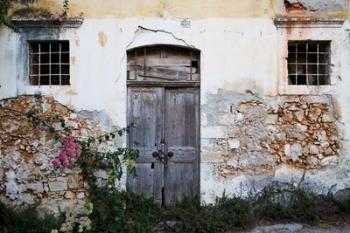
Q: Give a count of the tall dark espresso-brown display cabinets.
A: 0